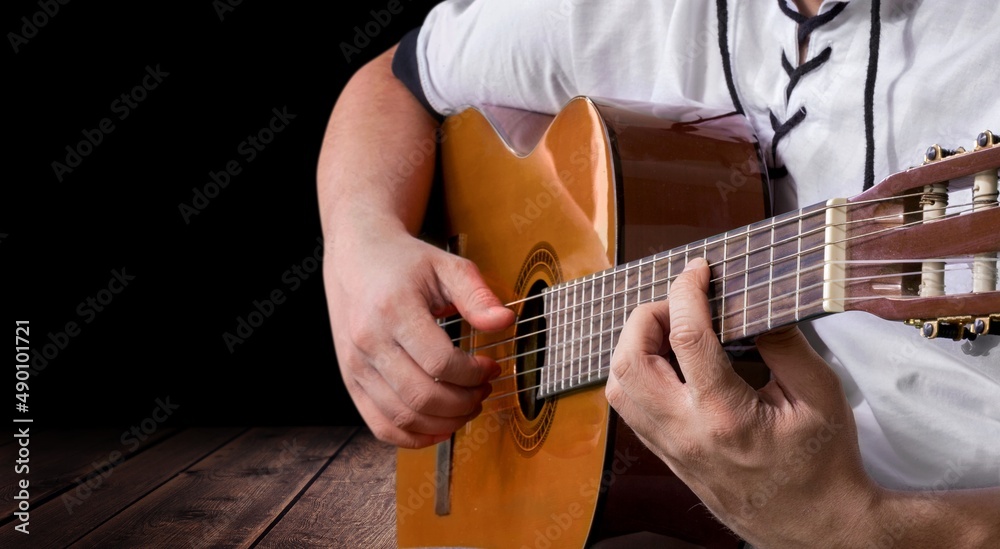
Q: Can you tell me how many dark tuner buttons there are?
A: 4